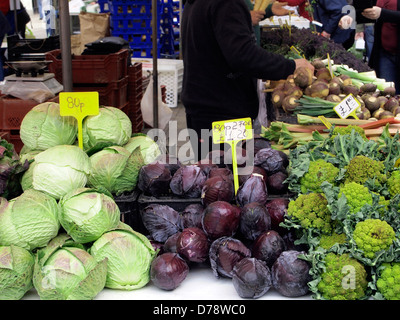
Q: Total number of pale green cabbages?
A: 10